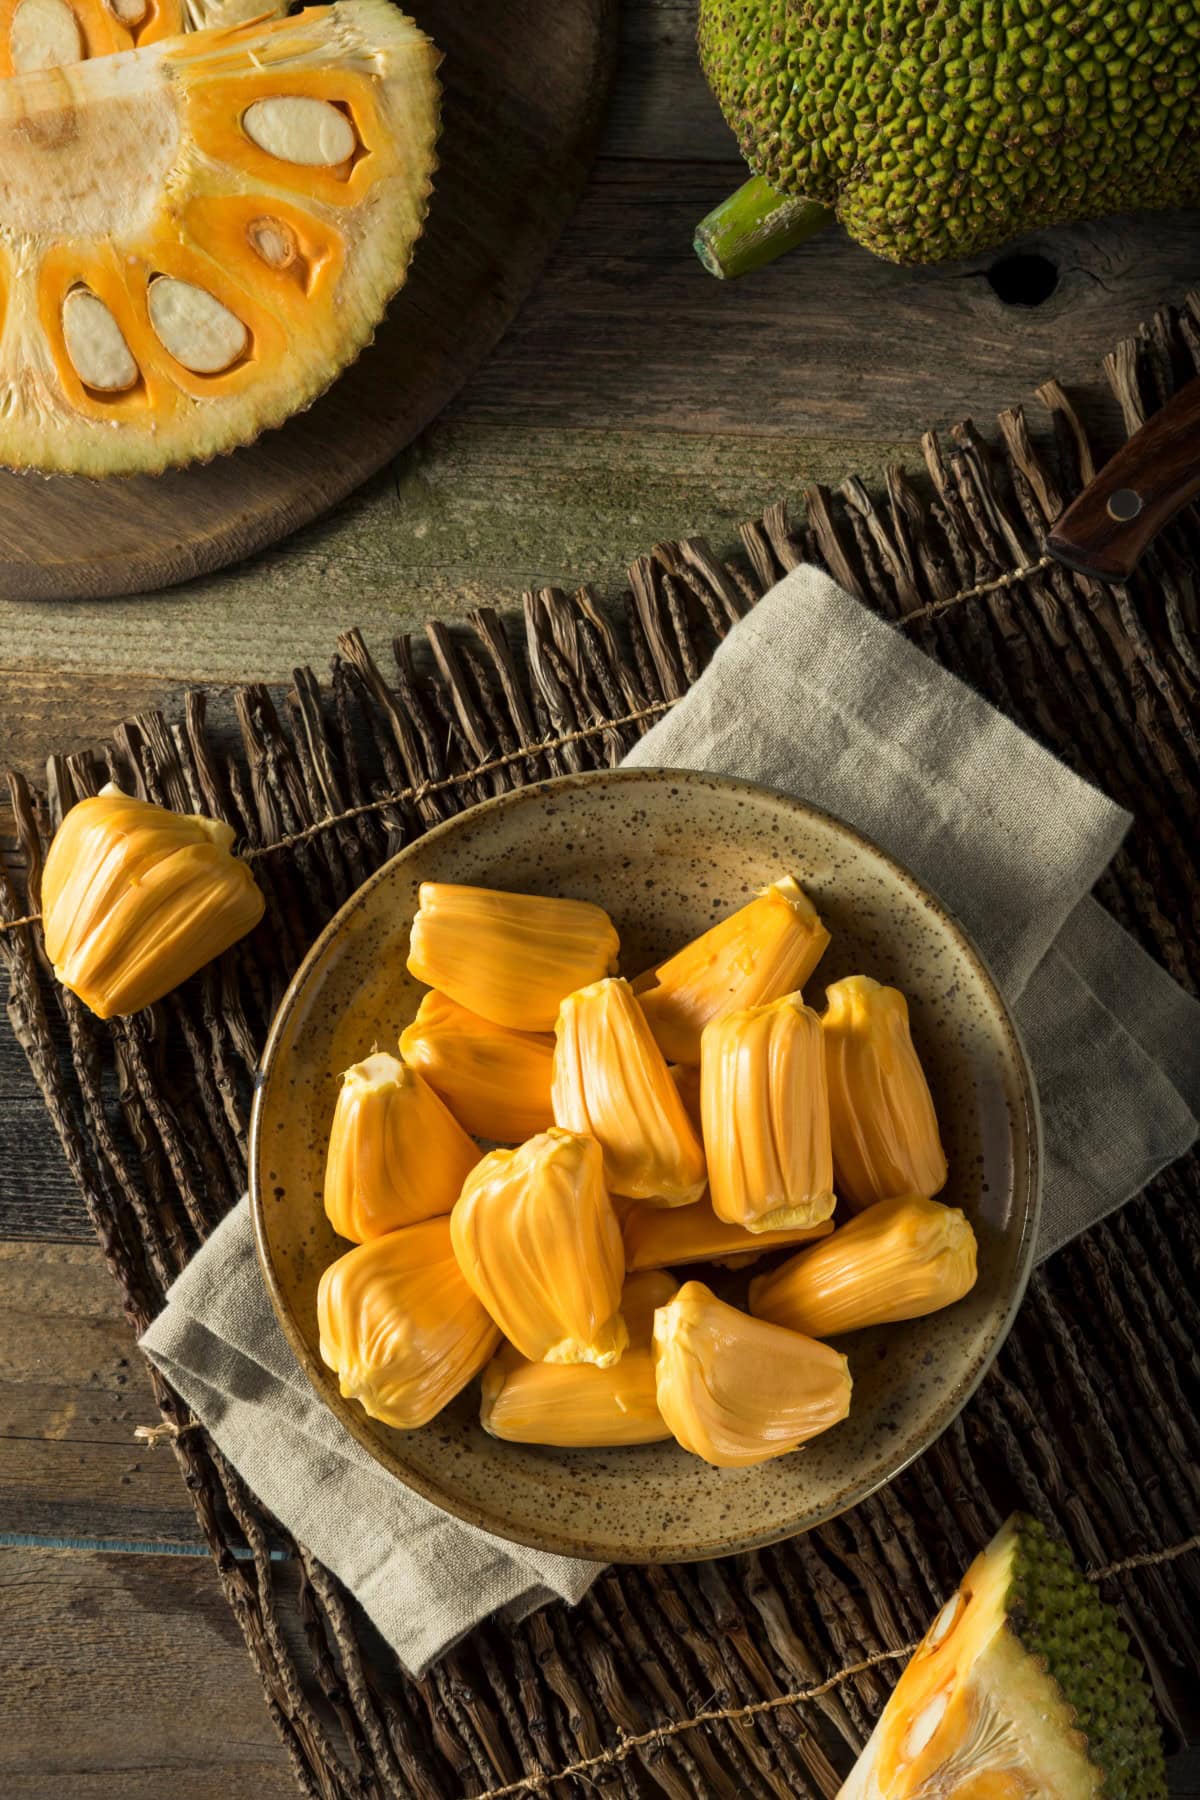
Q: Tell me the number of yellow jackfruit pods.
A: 14